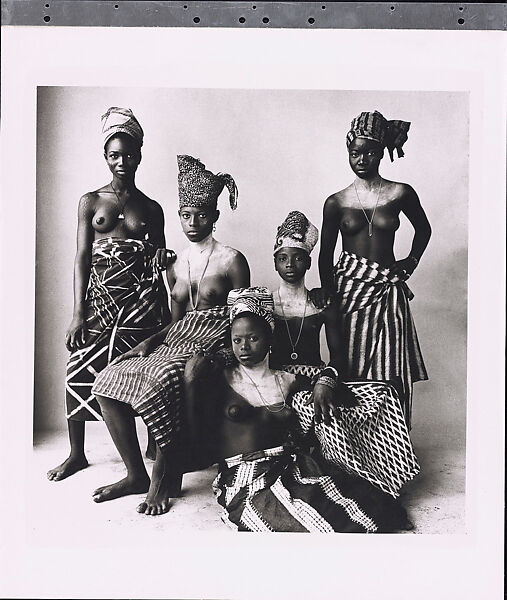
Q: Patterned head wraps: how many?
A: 5